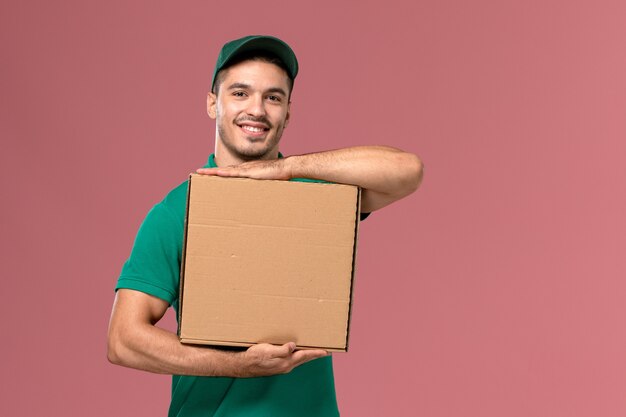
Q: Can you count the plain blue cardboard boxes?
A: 0